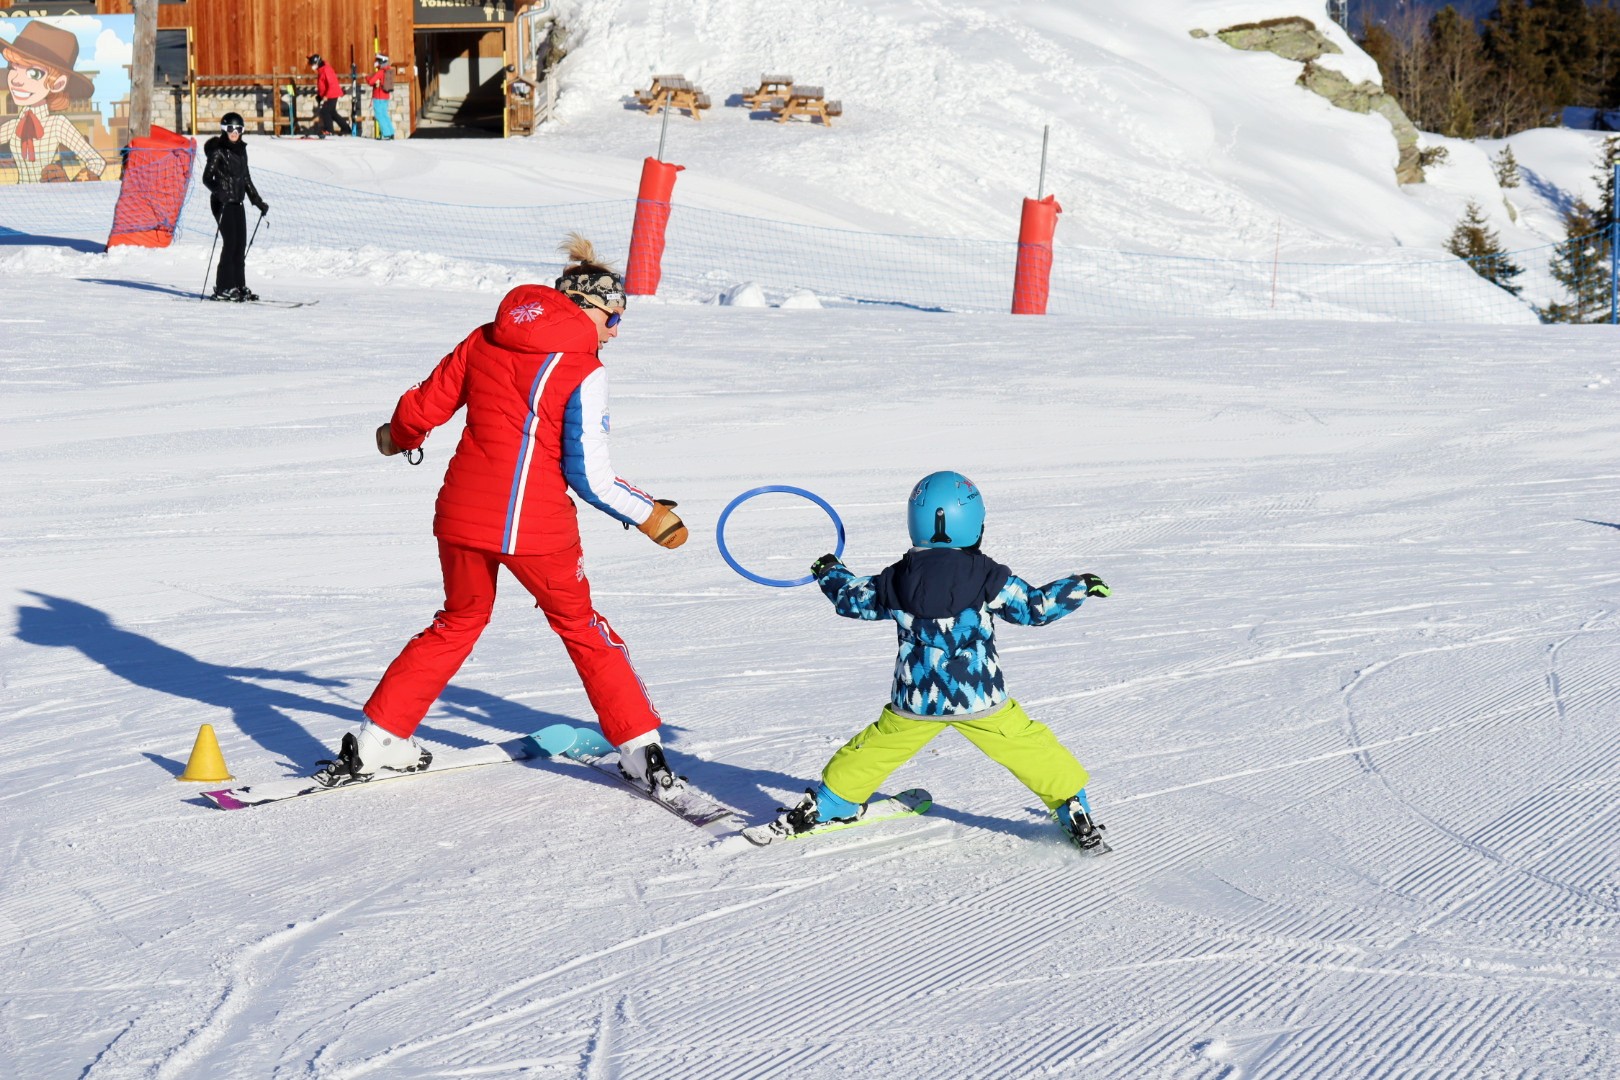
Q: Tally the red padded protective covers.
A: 3